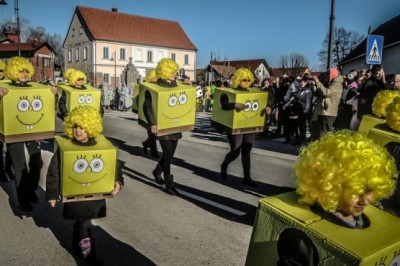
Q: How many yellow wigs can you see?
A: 11